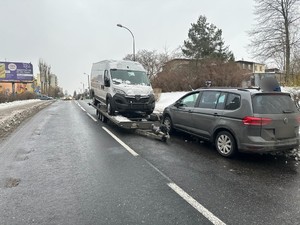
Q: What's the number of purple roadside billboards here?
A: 1